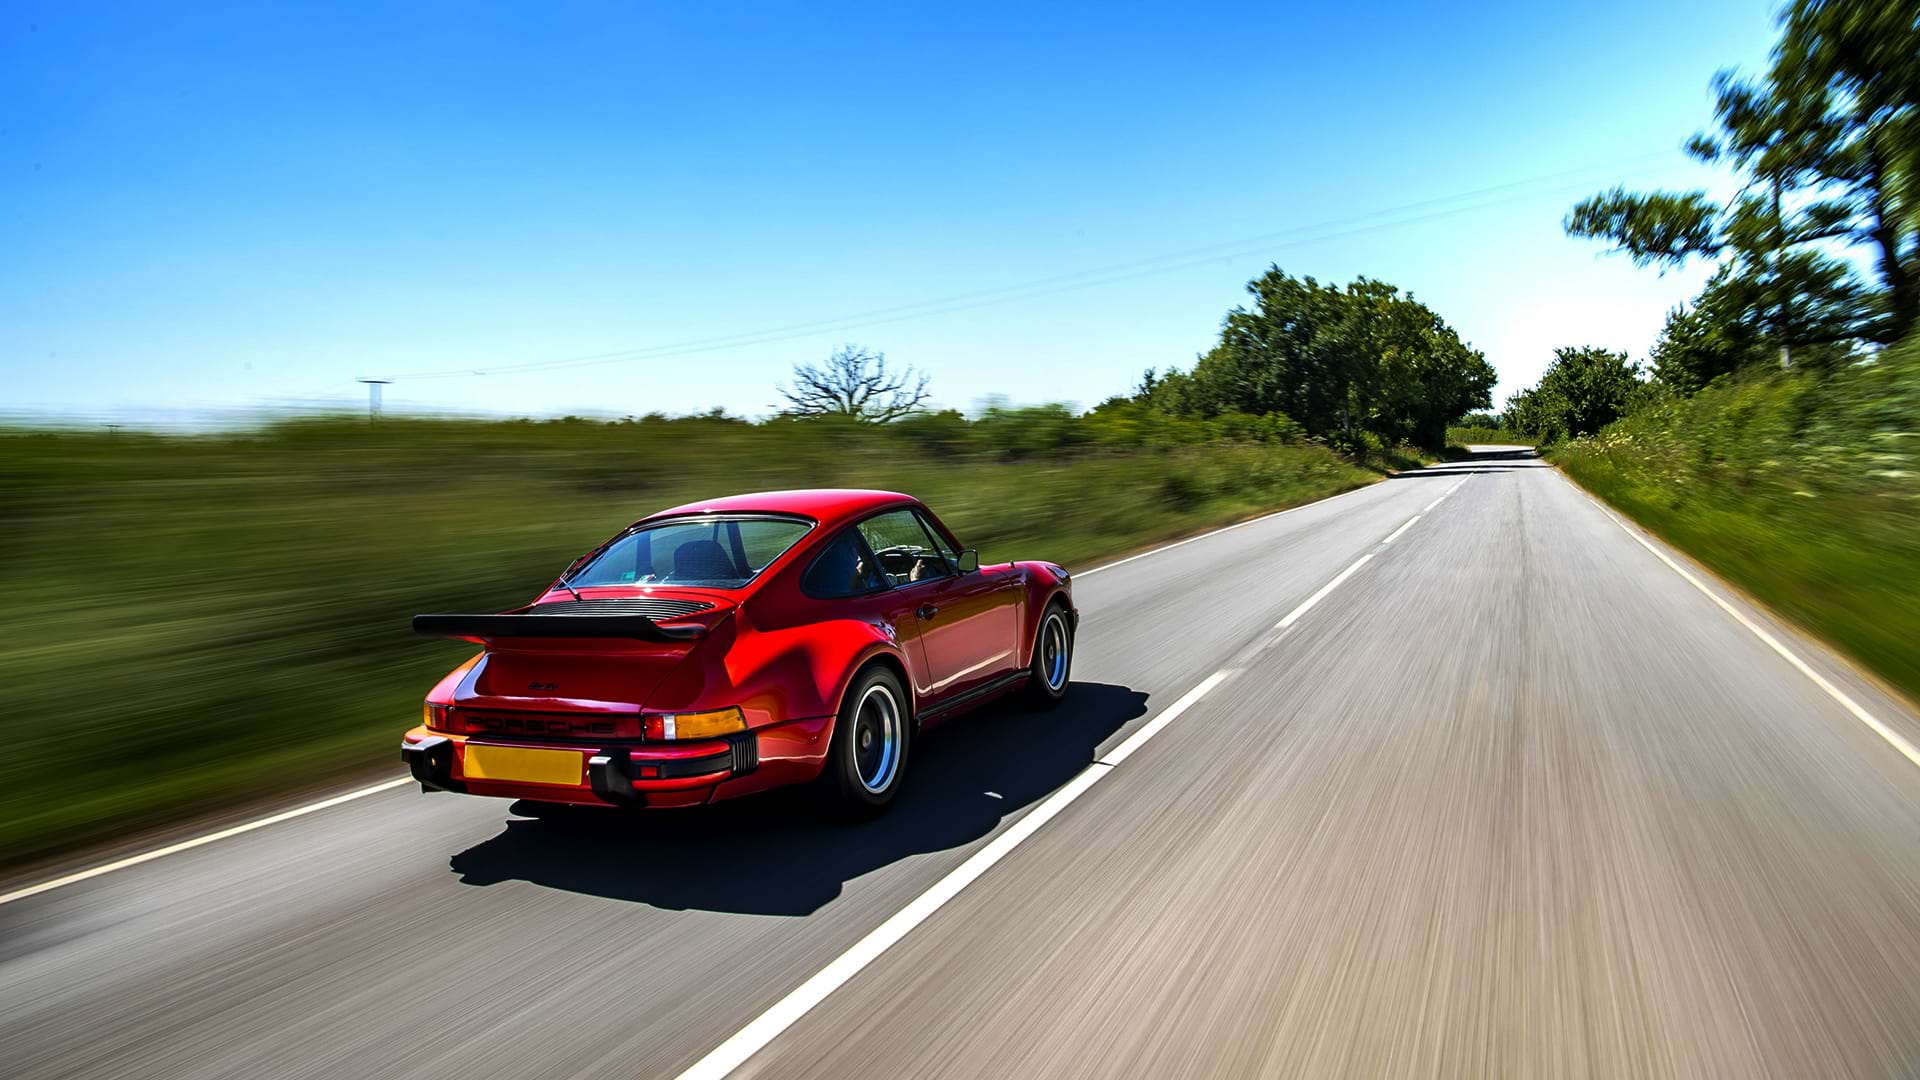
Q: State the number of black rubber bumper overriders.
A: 2